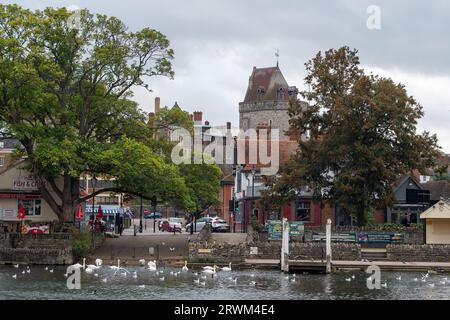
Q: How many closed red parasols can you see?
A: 3